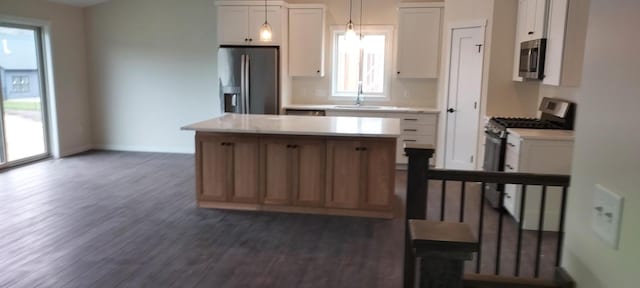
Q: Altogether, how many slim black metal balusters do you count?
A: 7